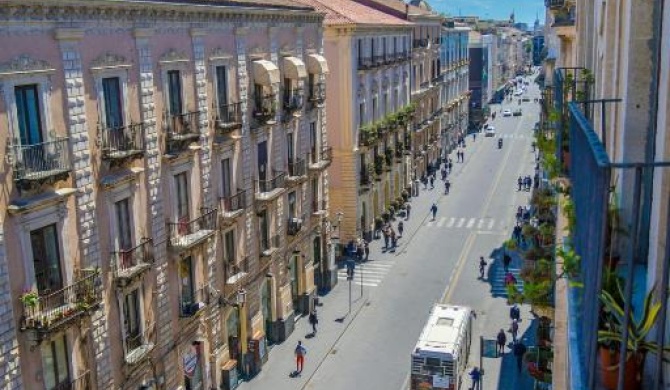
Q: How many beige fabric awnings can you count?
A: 3